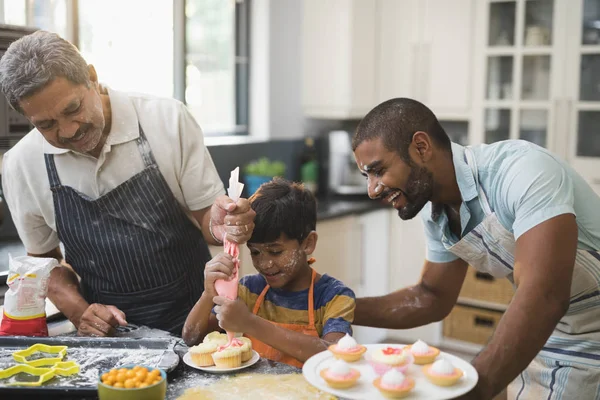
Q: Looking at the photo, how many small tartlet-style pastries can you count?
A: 5